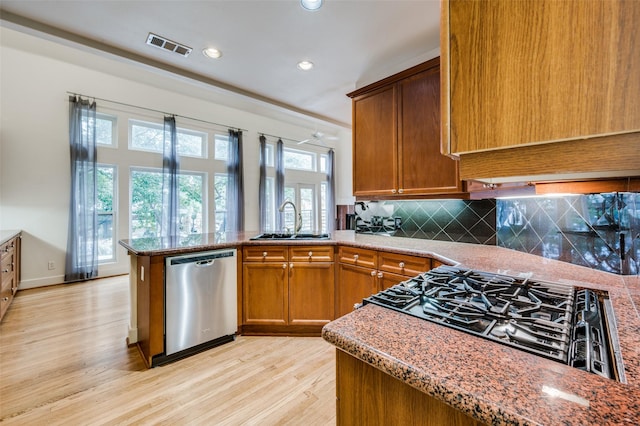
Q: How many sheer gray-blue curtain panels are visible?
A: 6